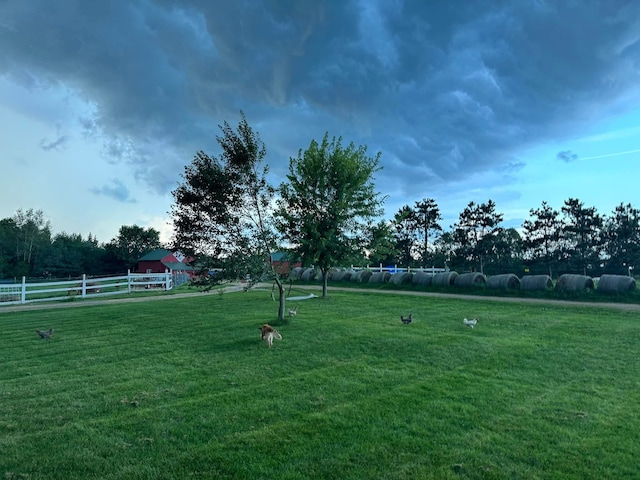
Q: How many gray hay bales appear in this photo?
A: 14